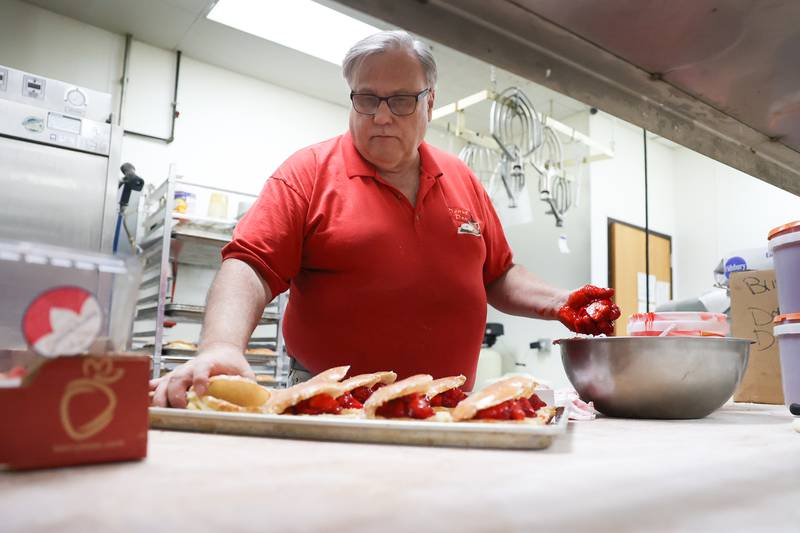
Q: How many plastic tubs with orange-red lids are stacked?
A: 2